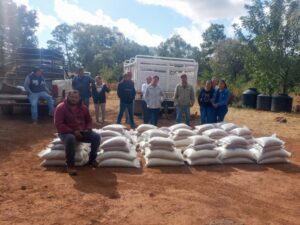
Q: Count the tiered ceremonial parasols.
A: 0